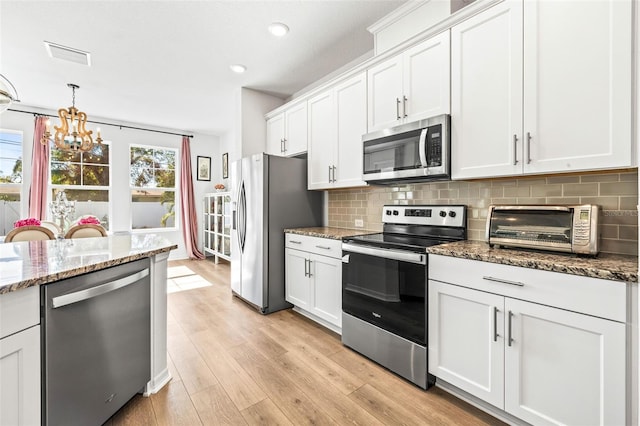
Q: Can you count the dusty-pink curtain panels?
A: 2